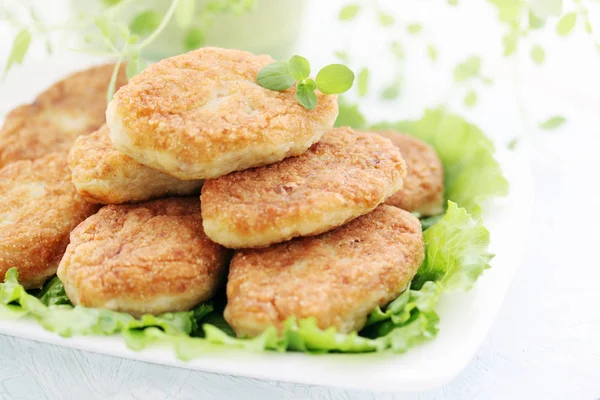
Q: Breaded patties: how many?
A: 8